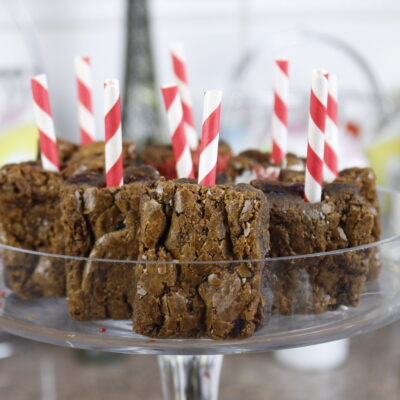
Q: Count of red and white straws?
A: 9